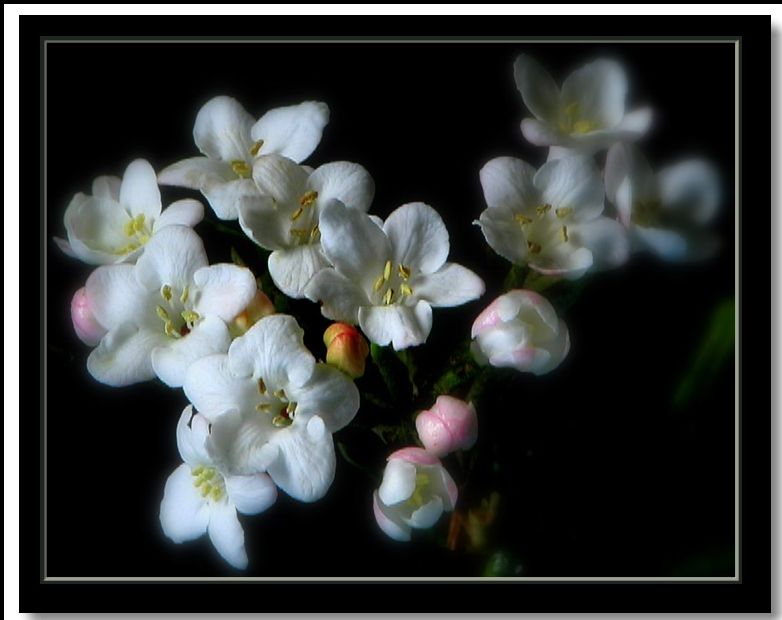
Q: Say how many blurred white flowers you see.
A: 2